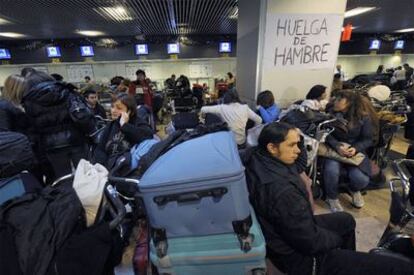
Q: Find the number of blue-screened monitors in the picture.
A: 8